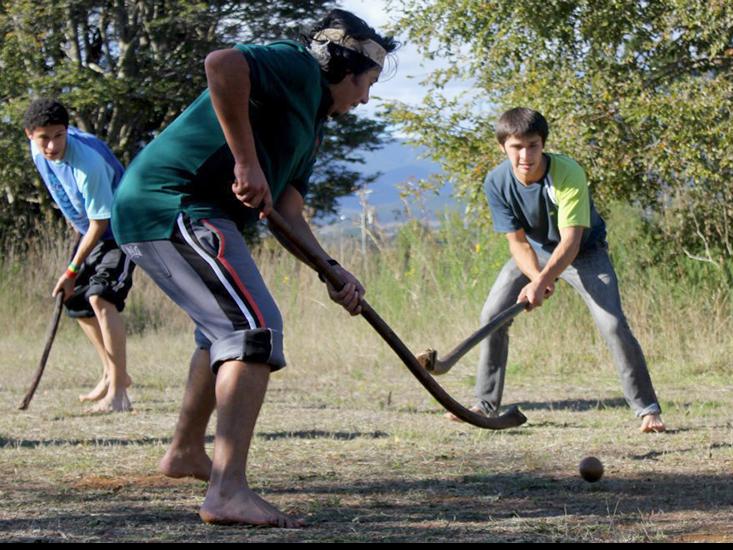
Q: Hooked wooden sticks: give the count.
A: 3